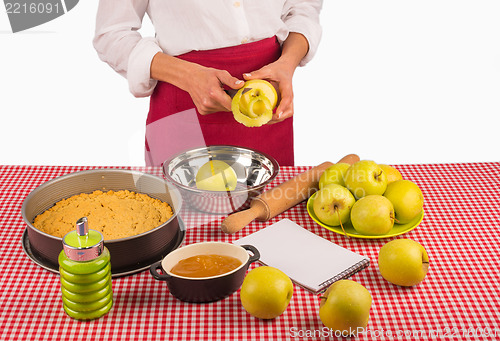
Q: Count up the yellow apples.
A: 11